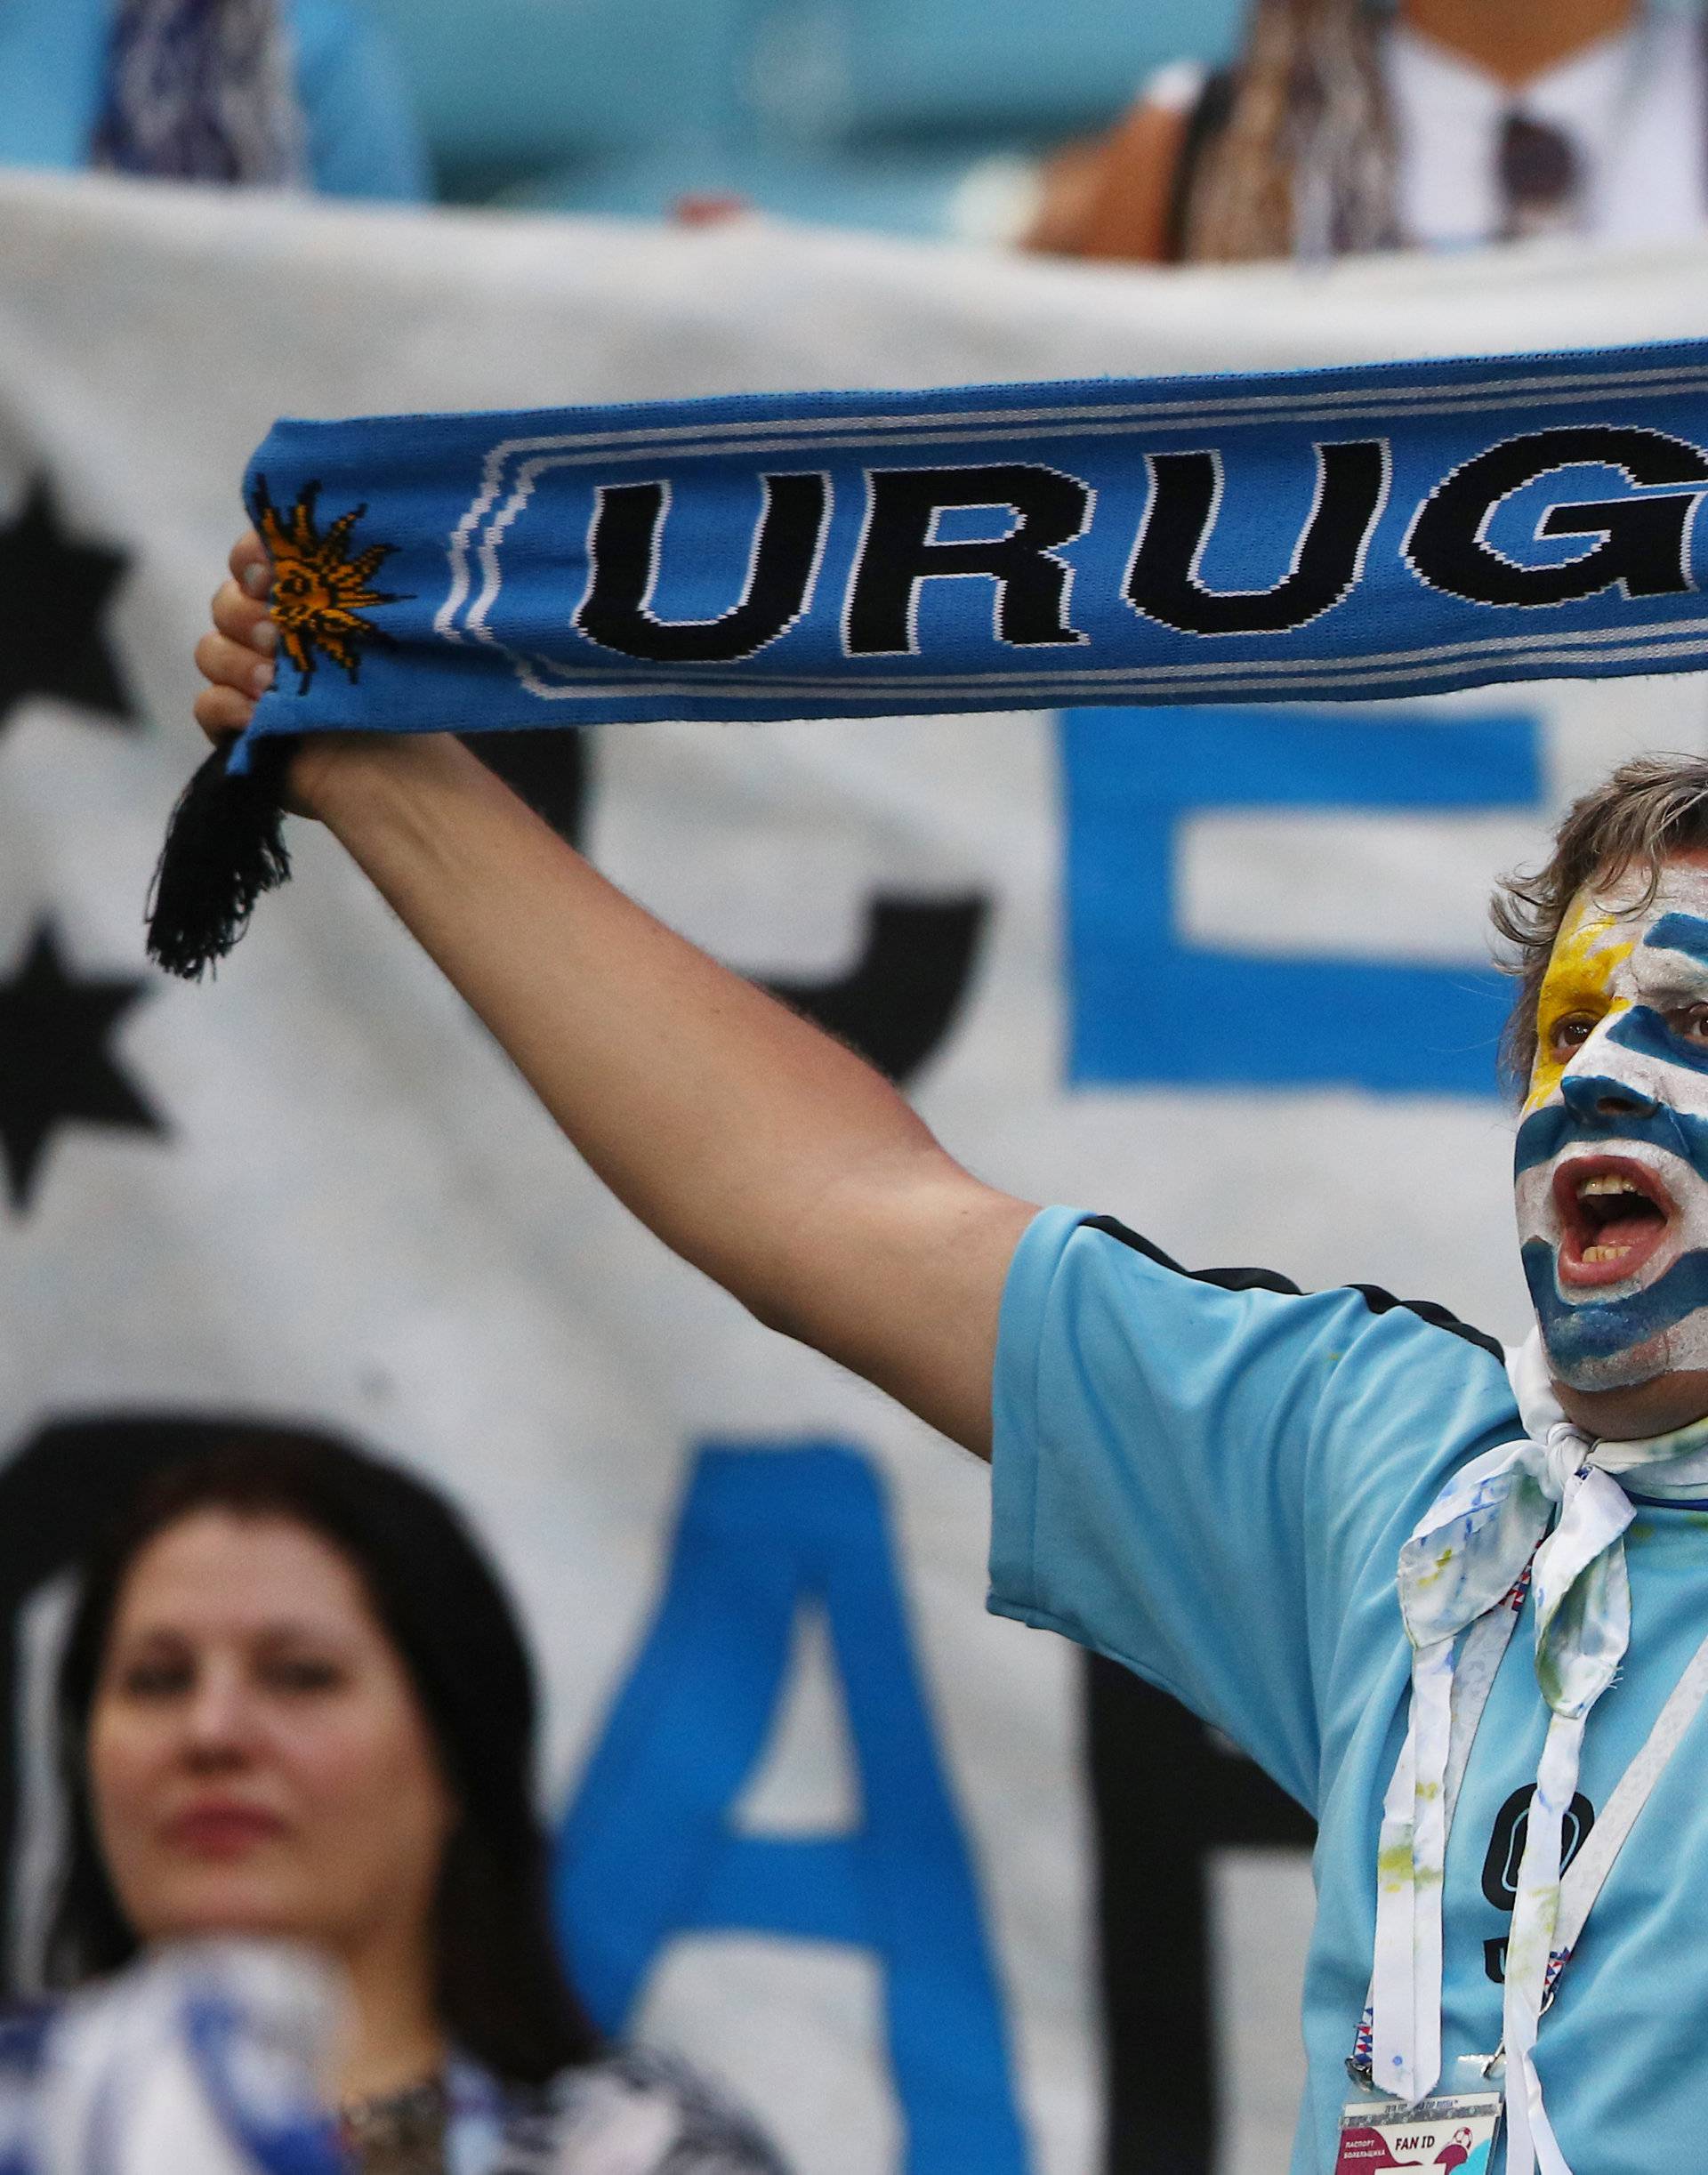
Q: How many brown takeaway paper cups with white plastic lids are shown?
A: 0